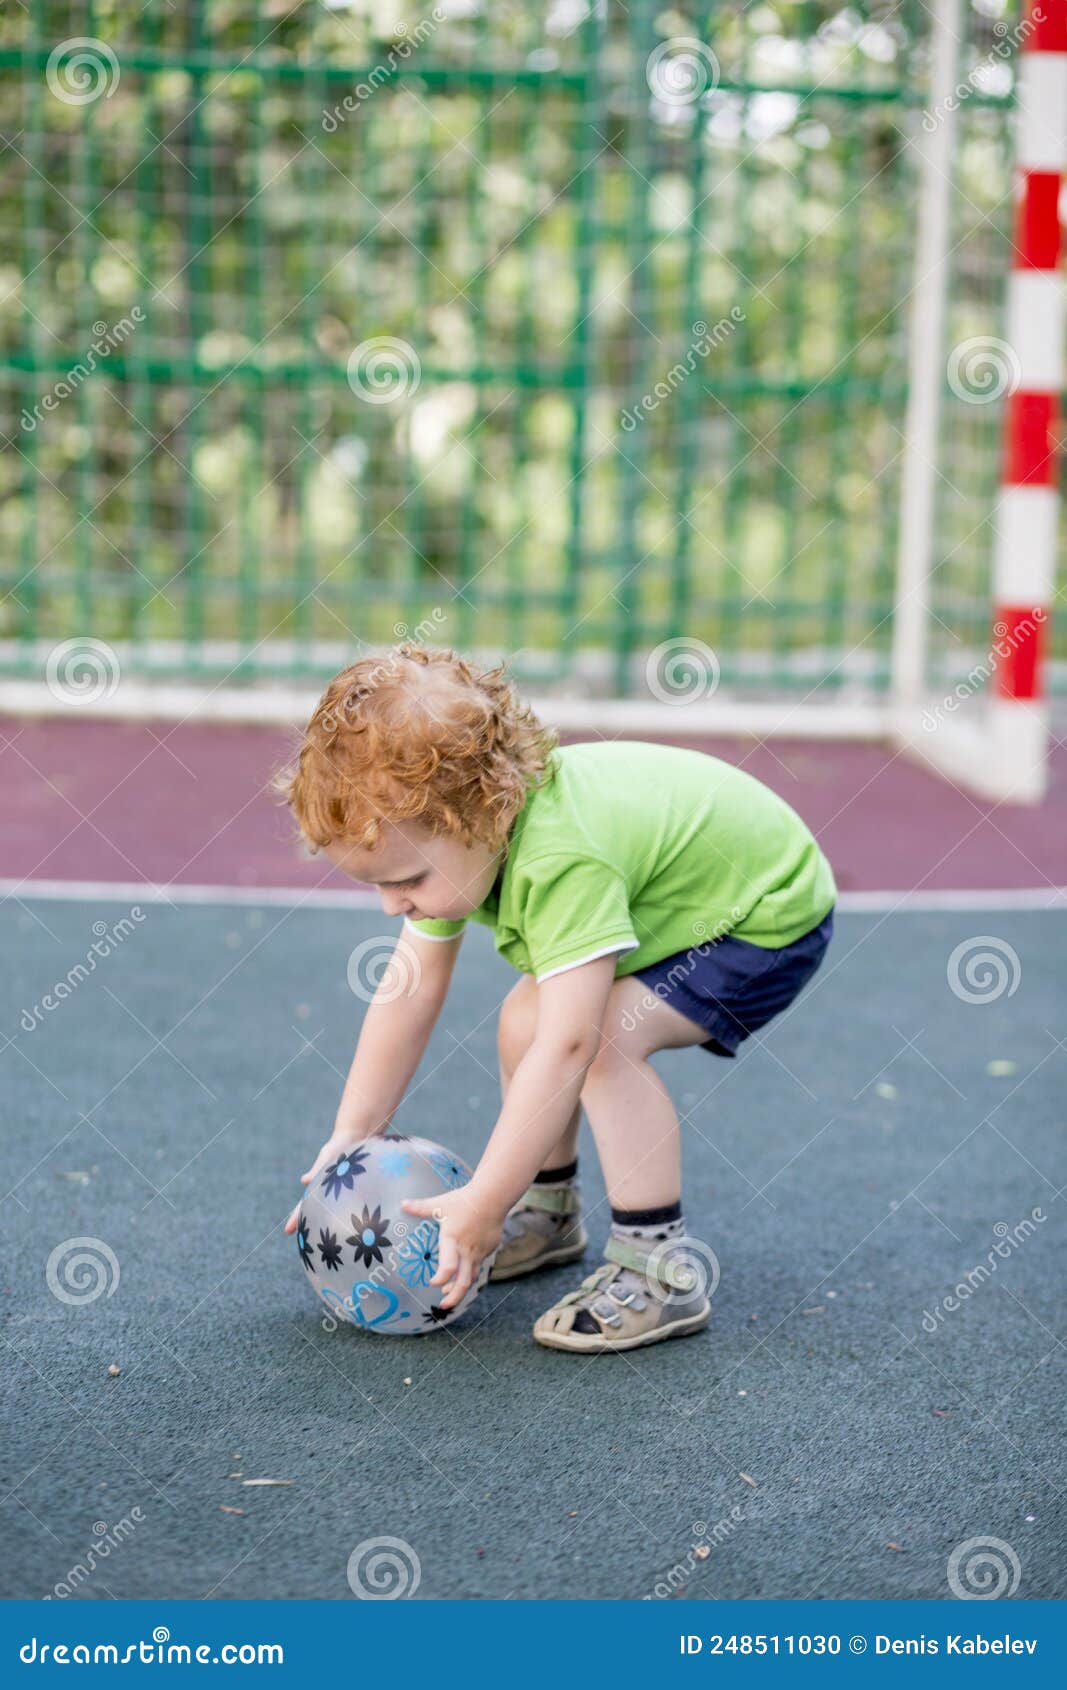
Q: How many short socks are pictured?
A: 2